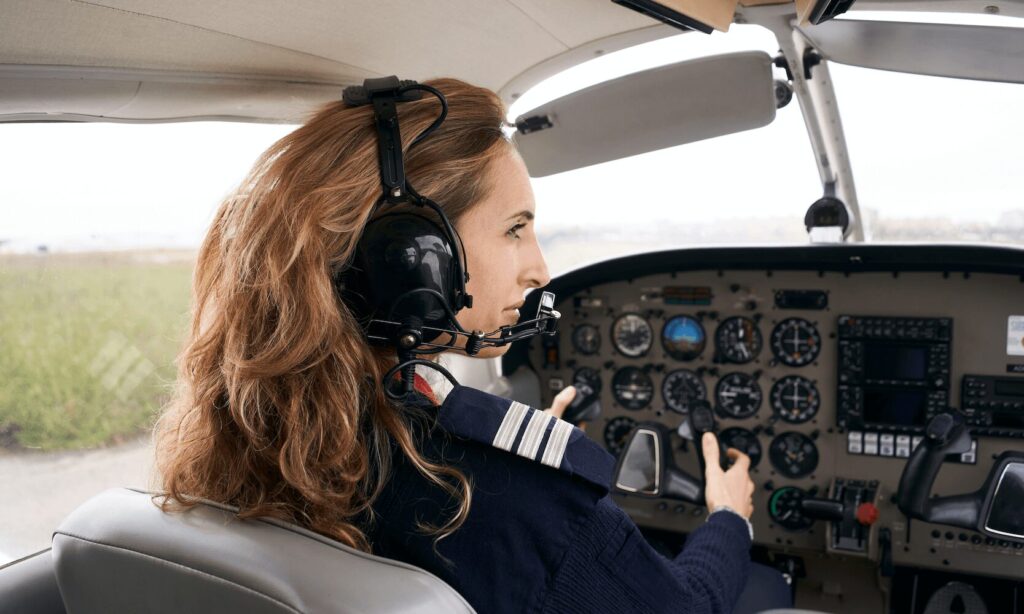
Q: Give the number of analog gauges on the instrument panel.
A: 14